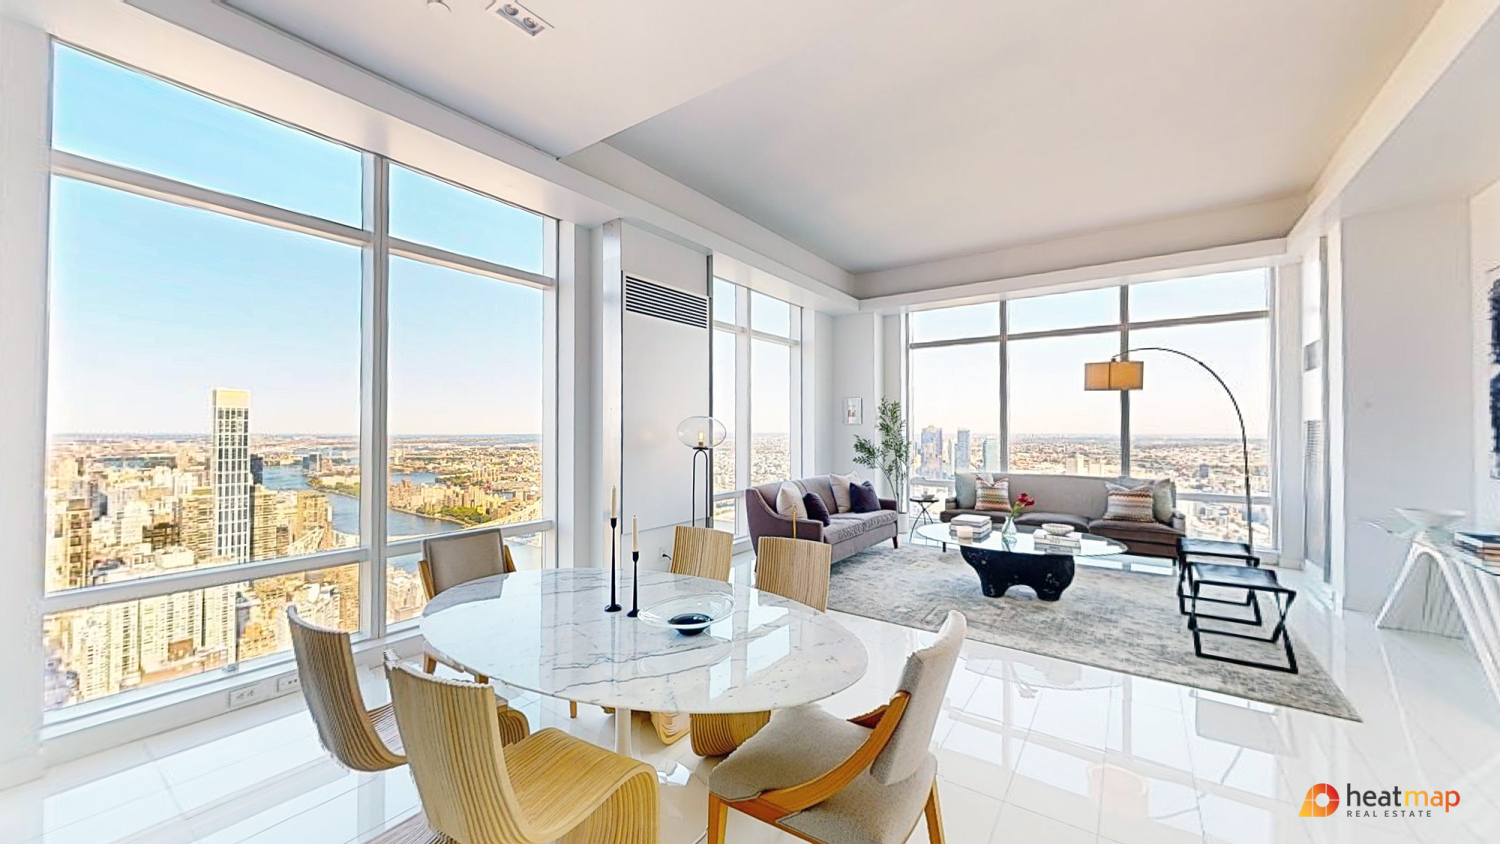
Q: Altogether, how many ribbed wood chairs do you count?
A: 4